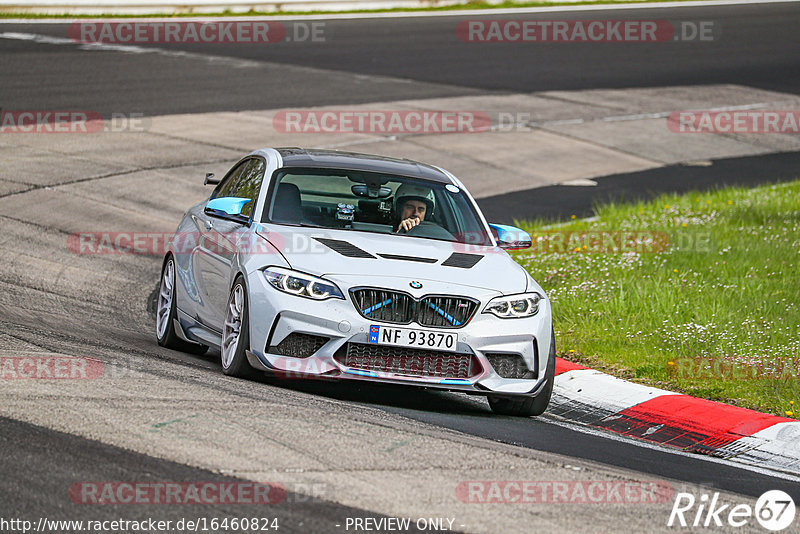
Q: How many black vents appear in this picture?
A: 3